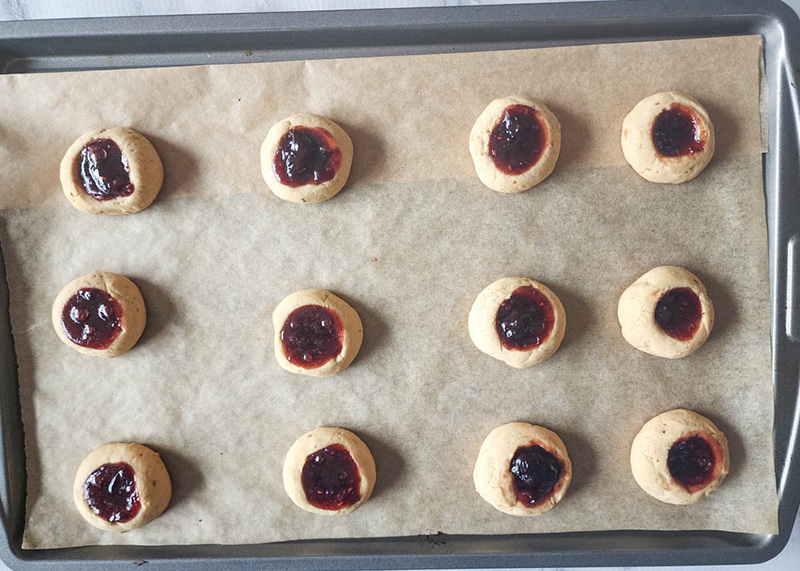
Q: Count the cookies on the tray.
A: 12